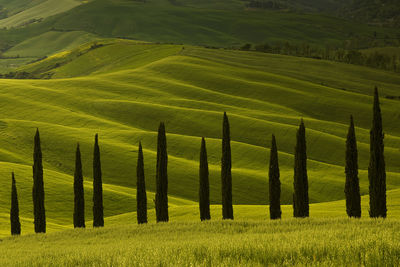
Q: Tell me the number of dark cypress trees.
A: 12